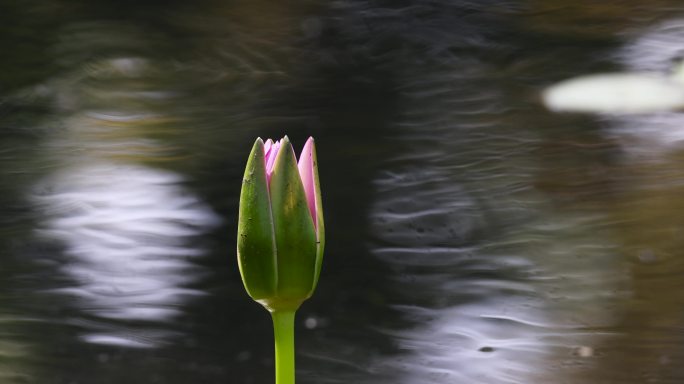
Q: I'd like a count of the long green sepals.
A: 3